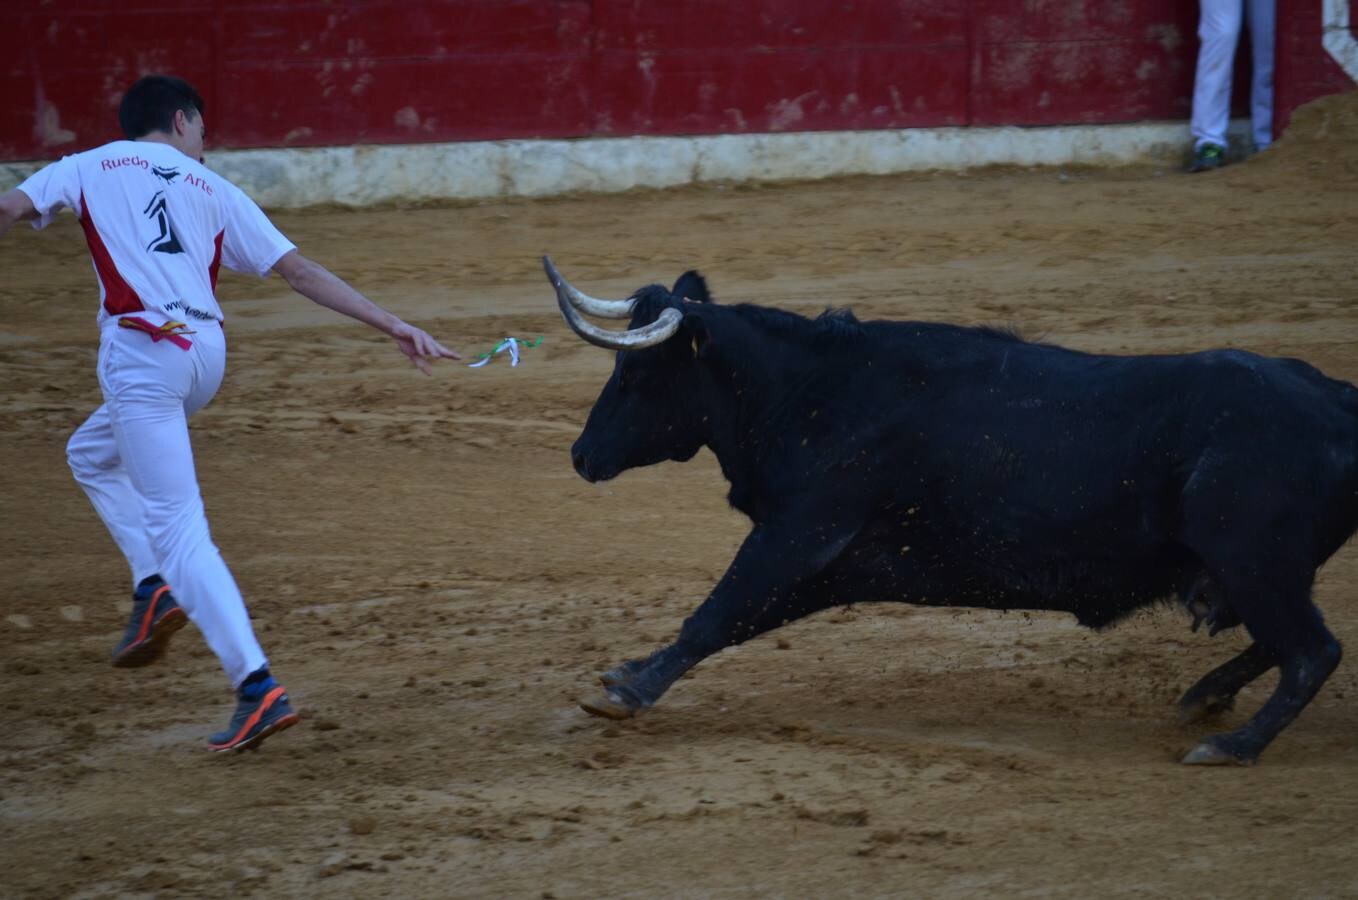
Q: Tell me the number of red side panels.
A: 2